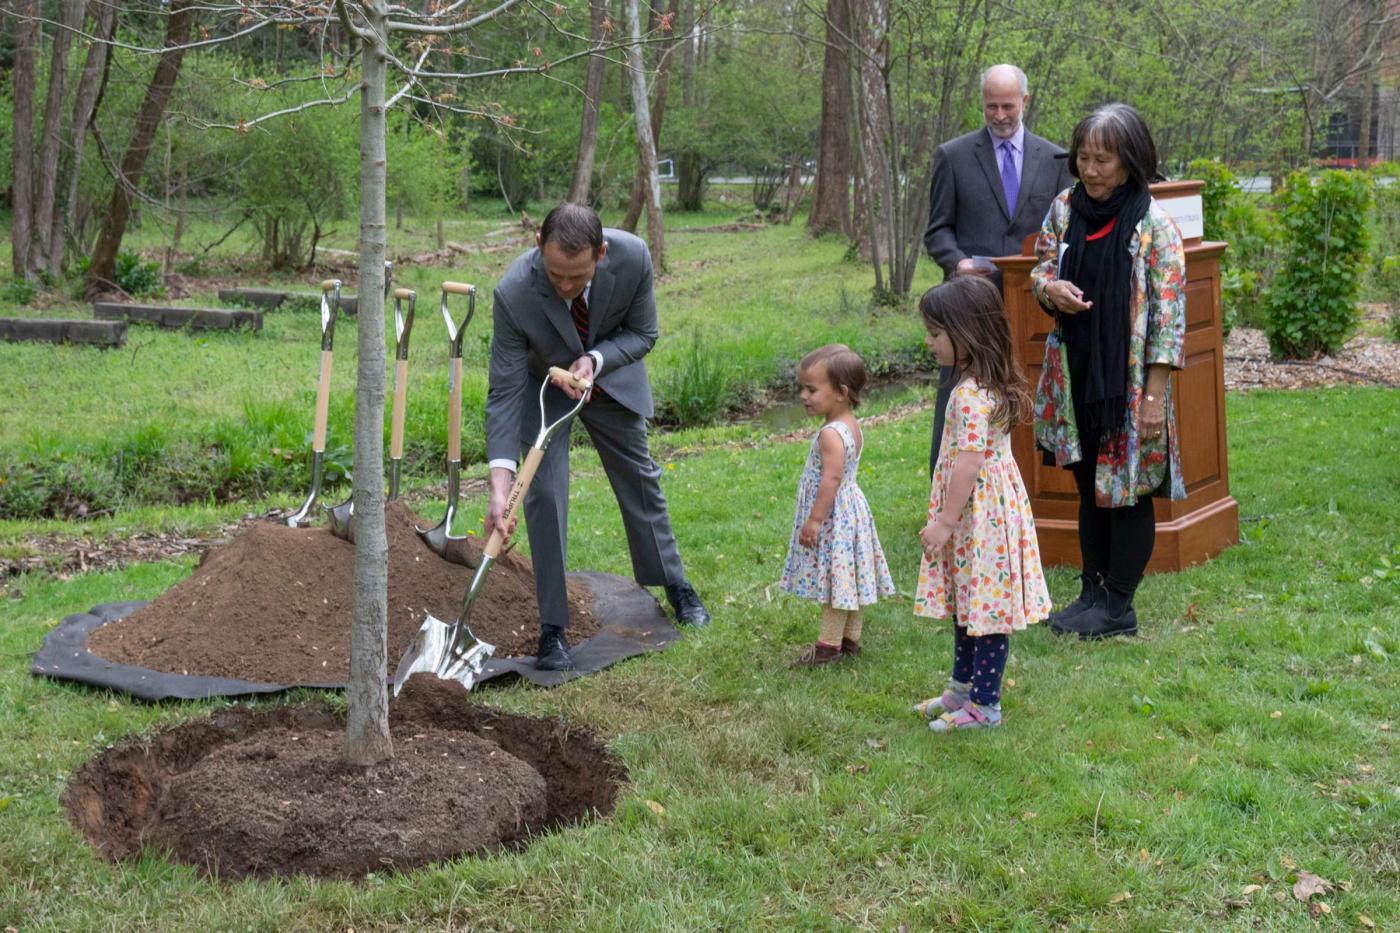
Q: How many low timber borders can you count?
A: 3